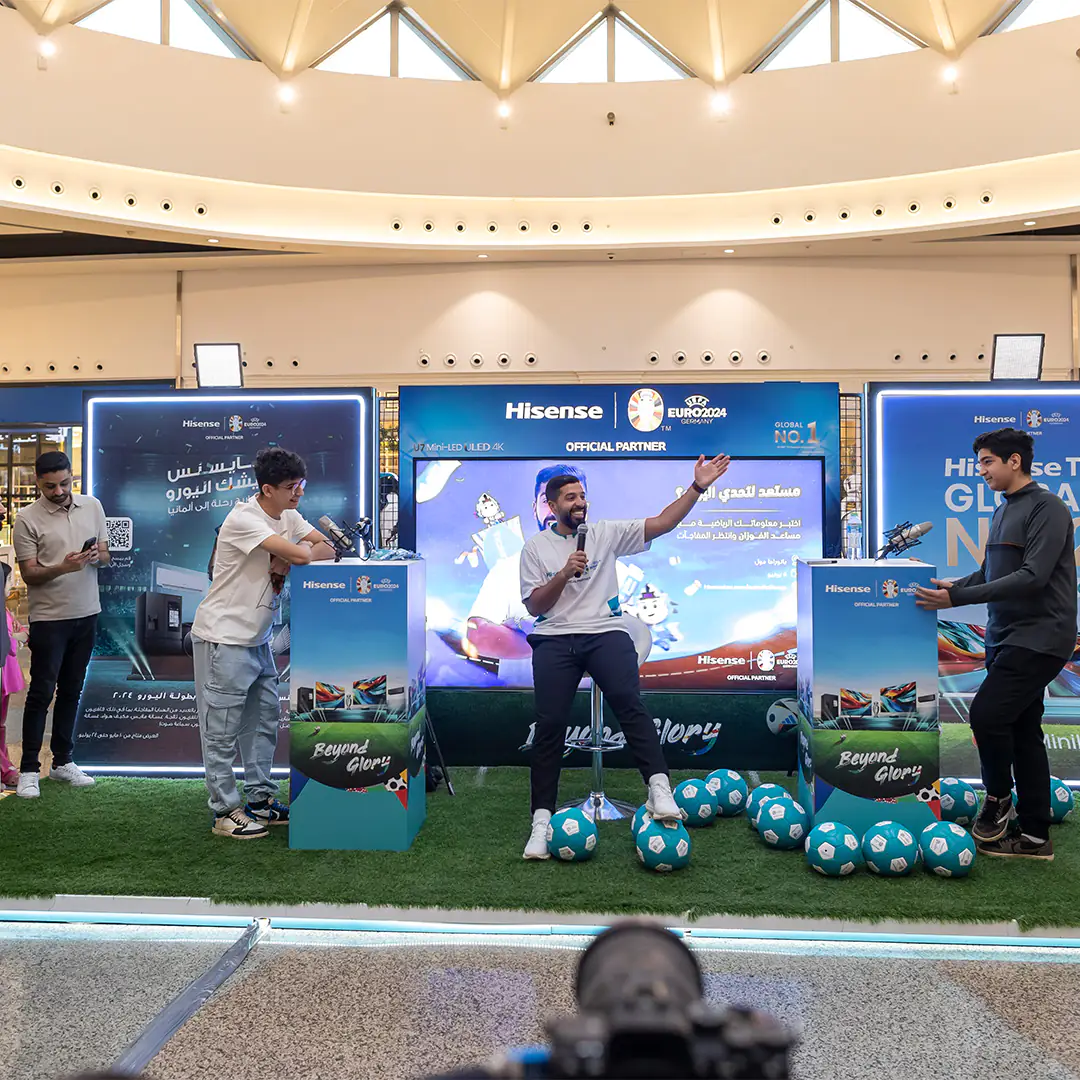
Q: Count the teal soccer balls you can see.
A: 13